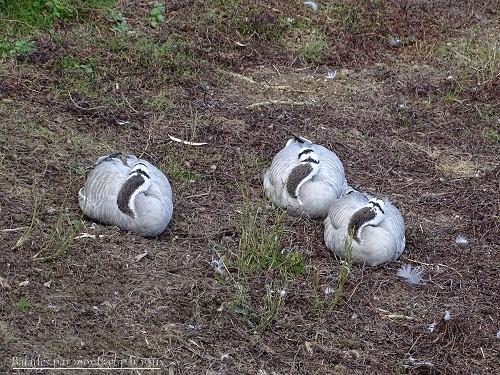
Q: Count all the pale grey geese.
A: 3